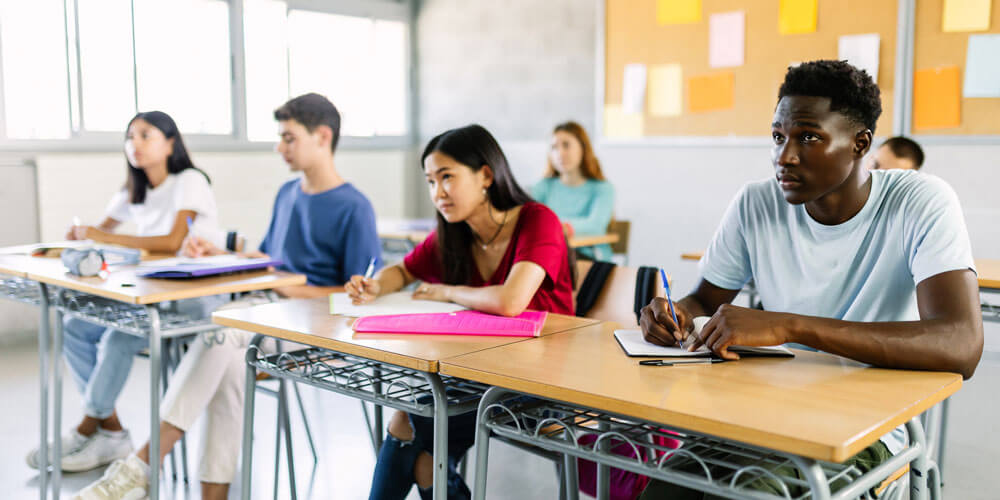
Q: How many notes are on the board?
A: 11